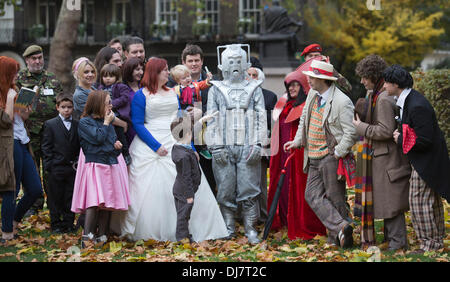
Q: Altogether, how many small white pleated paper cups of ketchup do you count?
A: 0